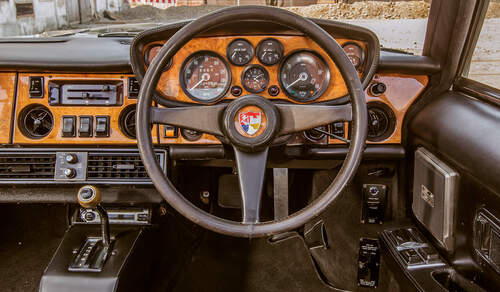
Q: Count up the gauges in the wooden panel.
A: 7